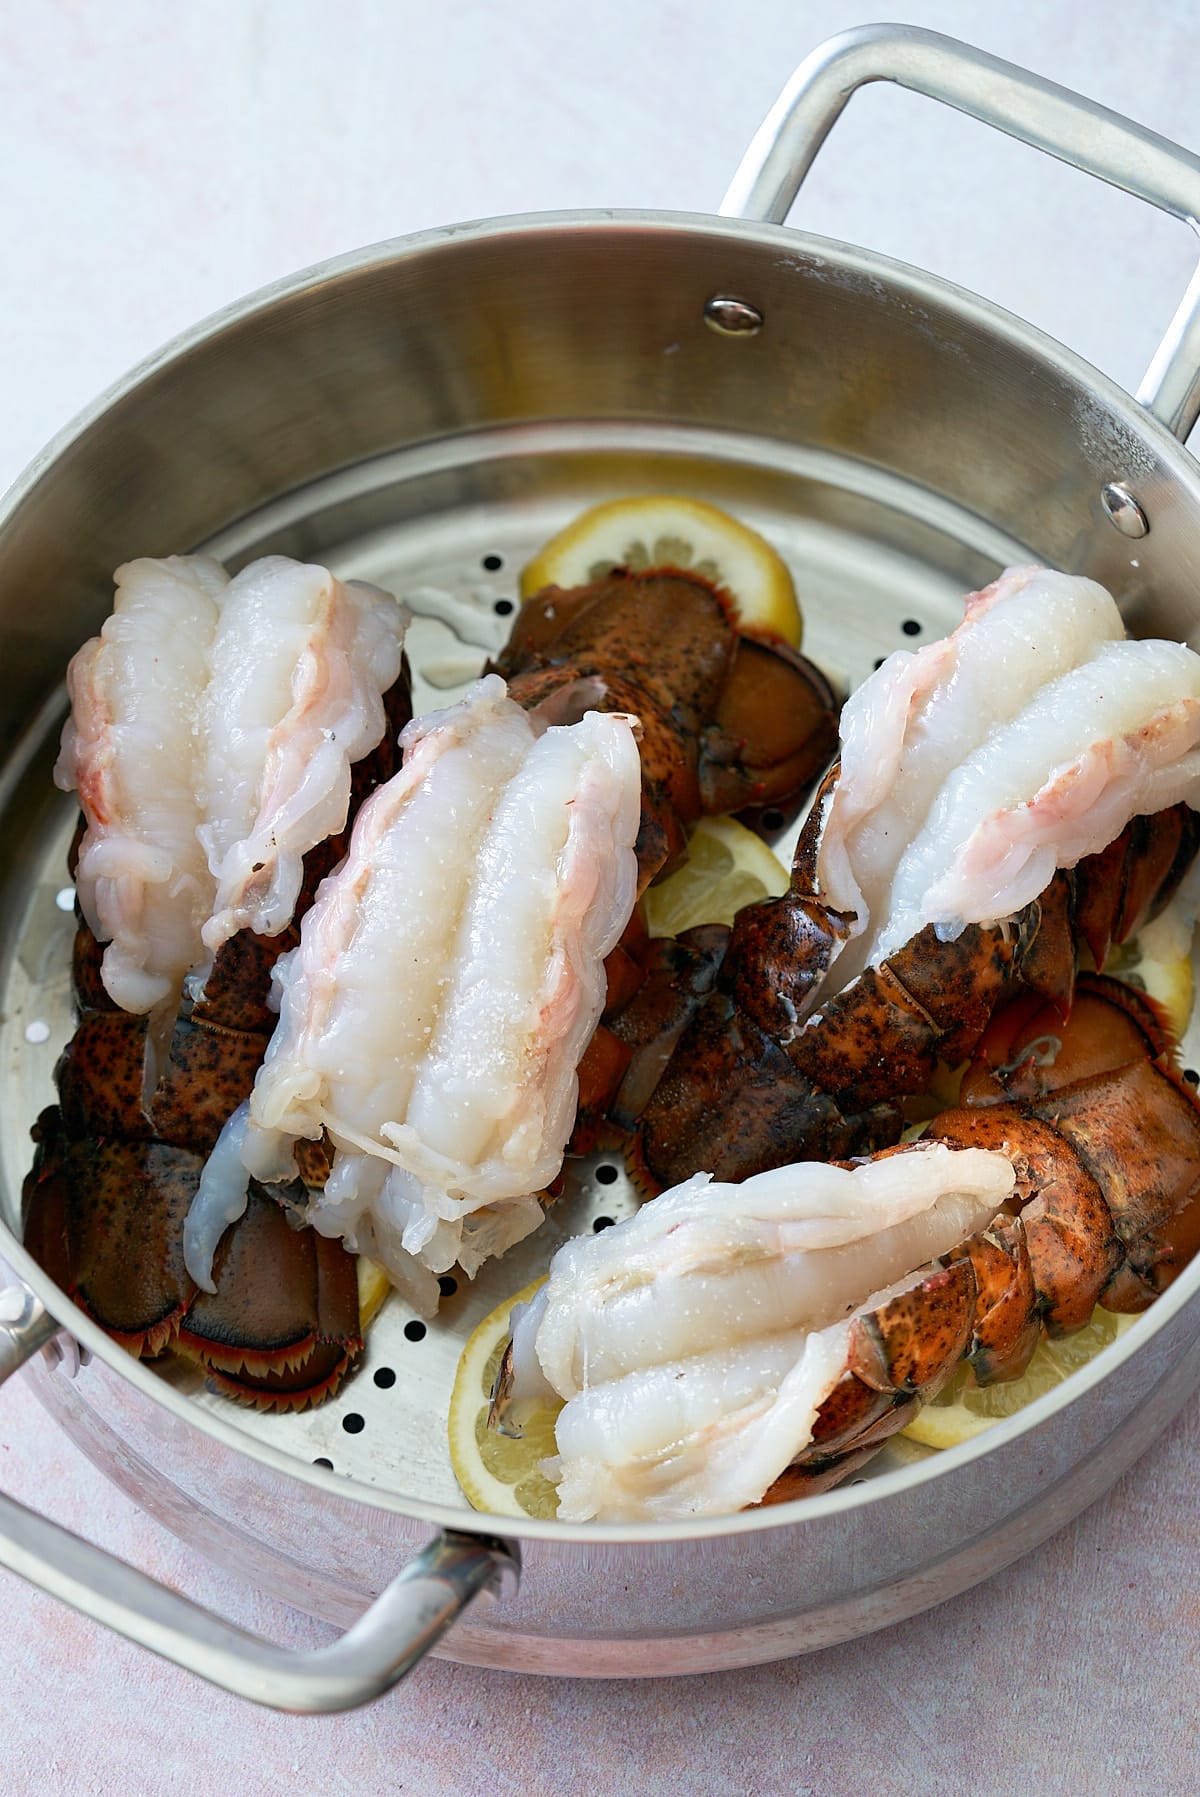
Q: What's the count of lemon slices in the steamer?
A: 6